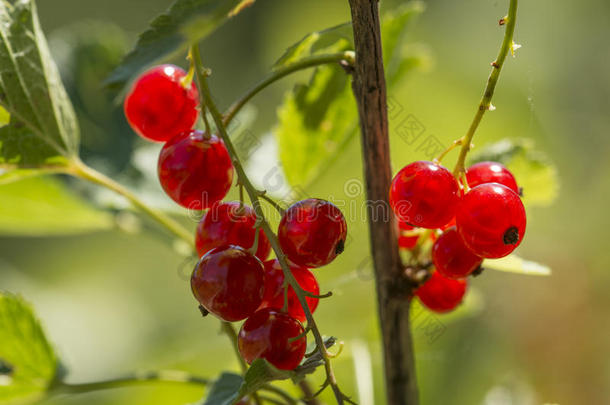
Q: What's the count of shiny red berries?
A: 13